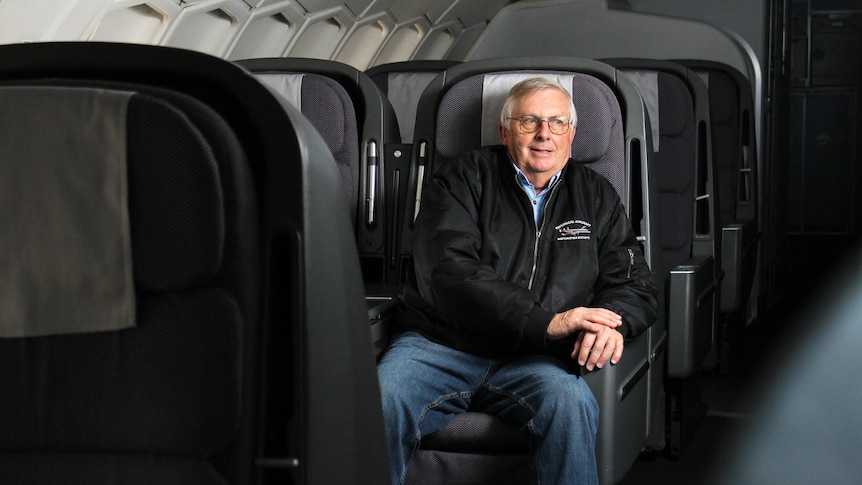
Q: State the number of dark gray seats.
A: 6